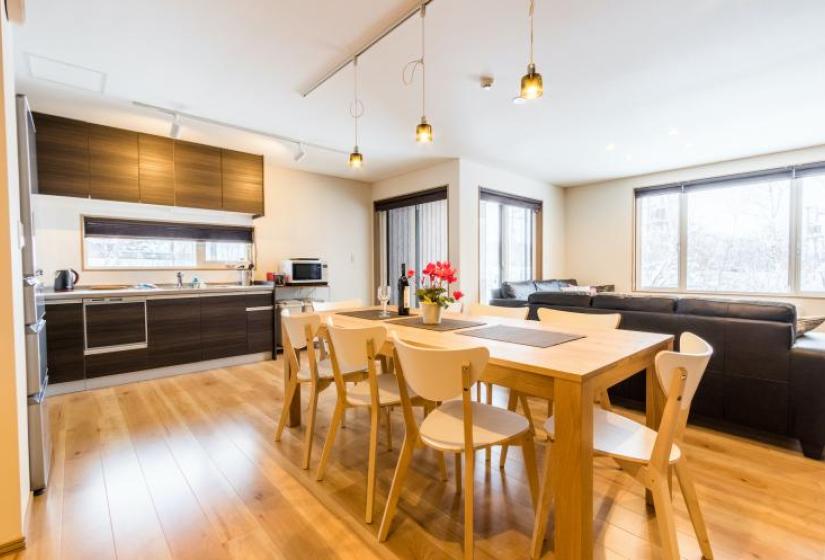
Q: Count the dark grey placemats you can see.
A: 3